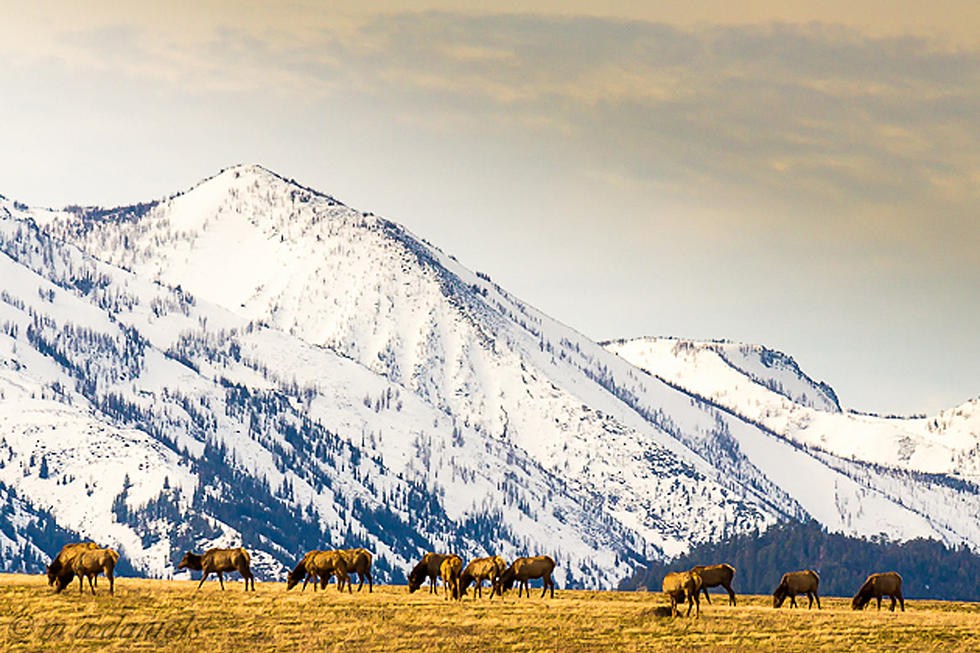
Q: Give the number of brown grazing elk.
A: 13